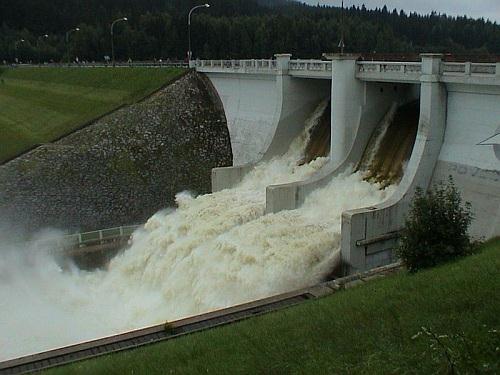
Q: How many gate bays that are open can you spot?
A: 2